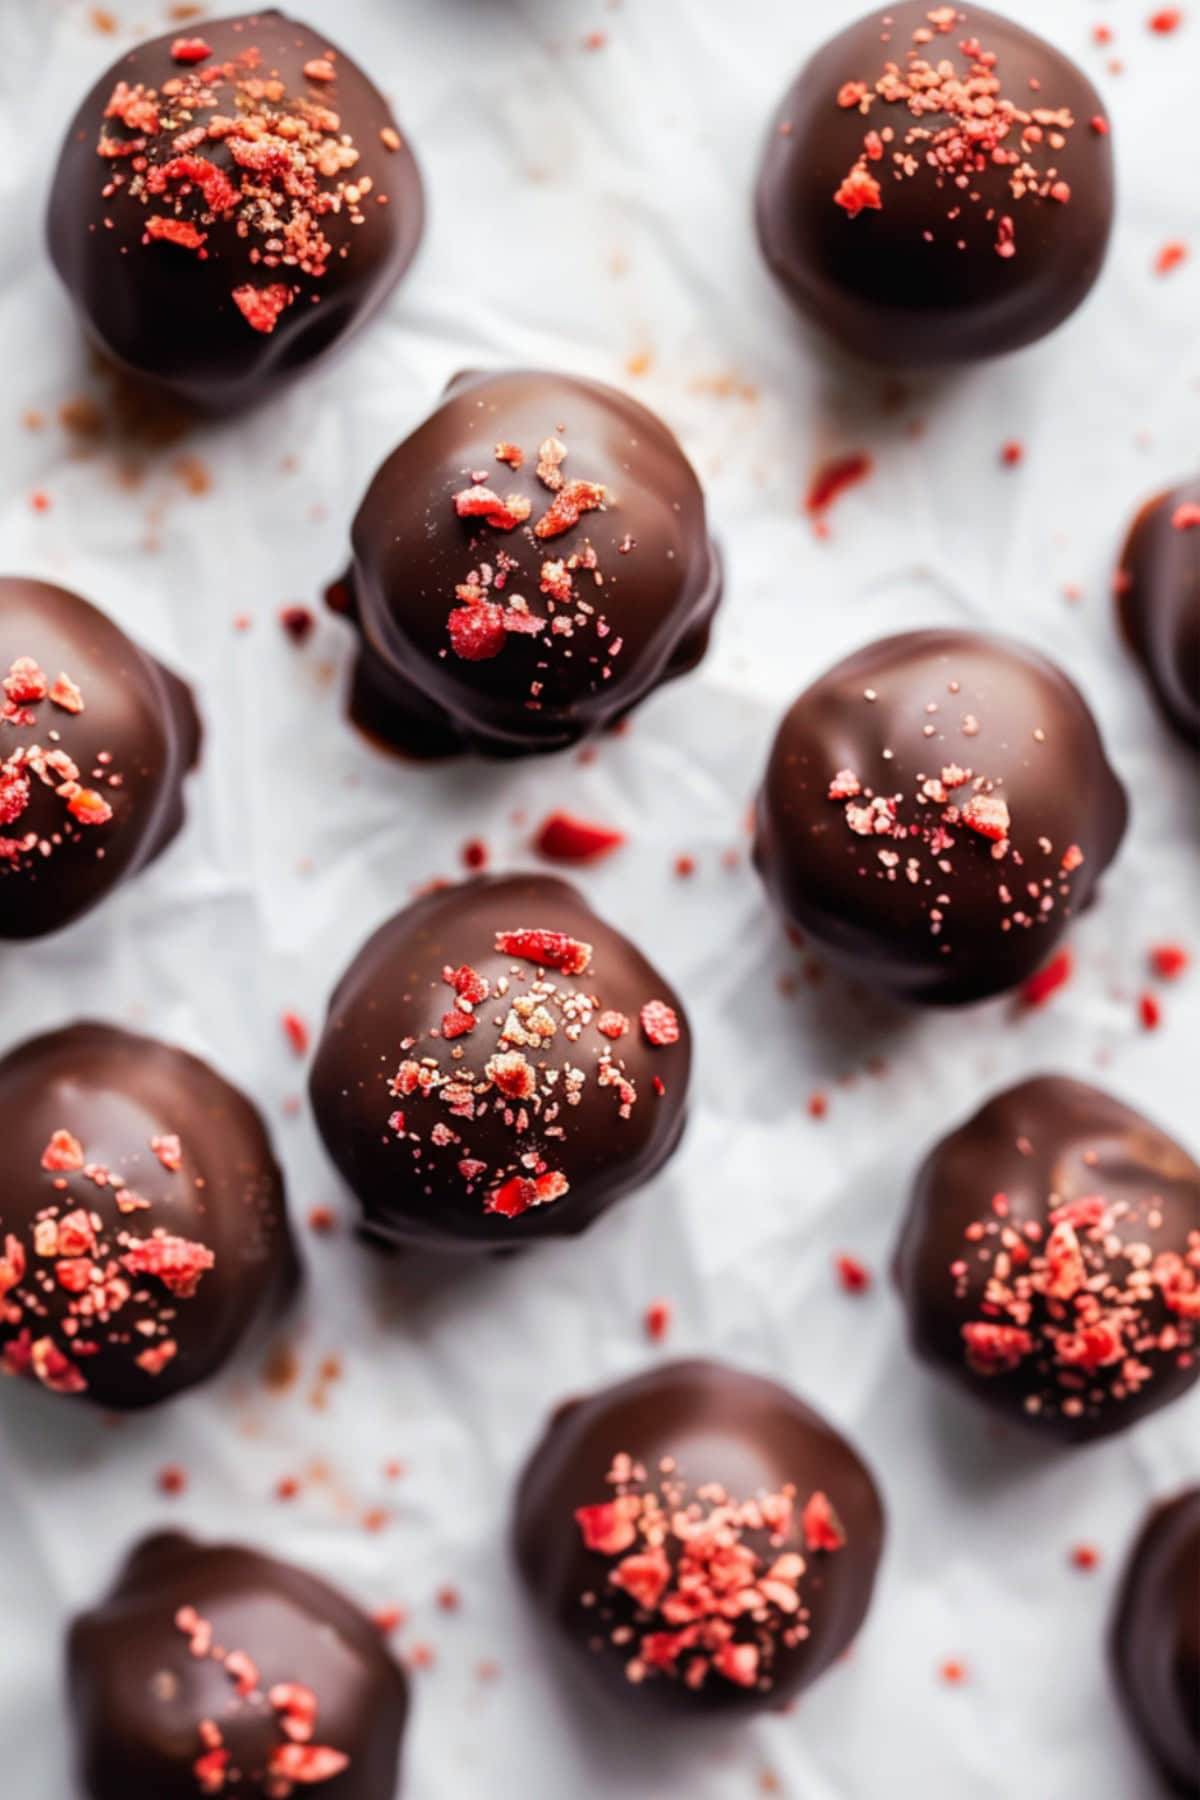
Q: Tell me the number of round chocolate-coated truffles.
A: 12